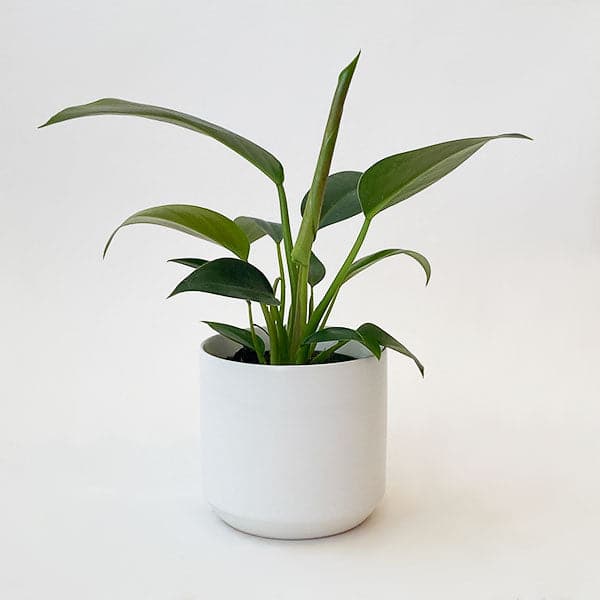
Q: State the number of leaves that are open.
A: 12